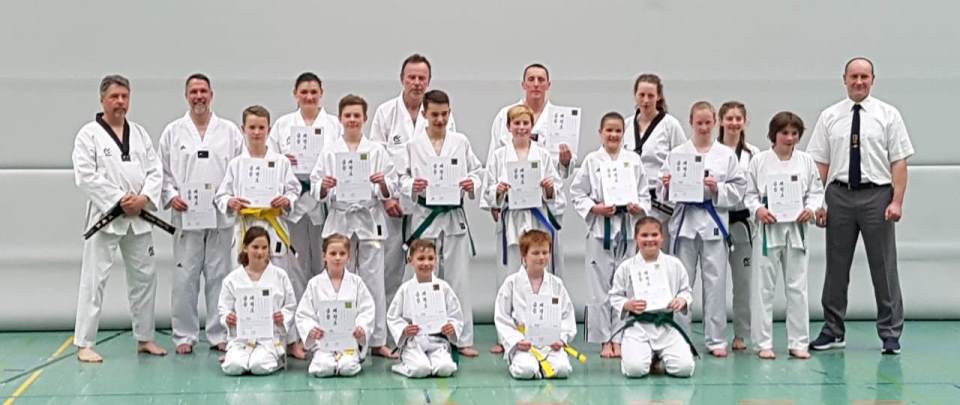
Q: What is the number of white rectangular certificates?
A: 15